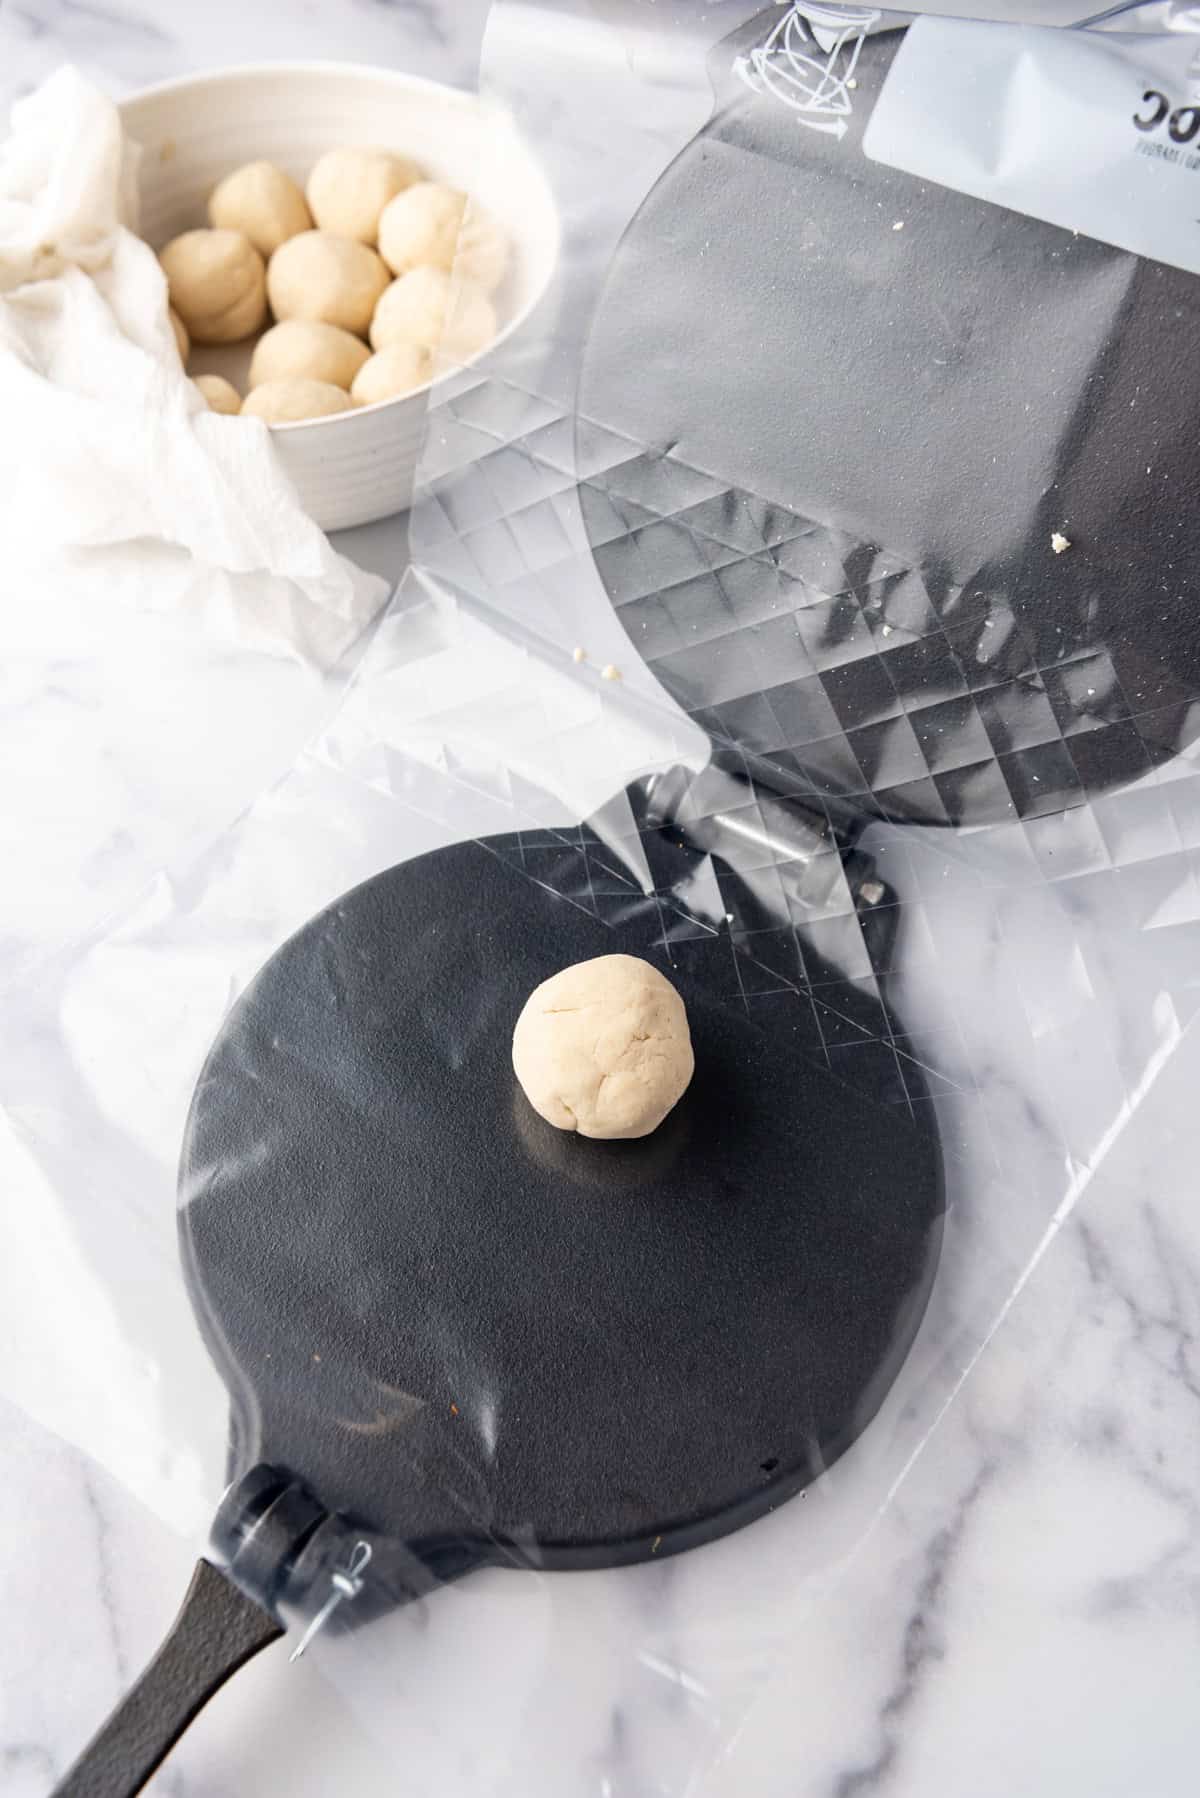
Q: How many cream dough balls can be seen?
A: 12